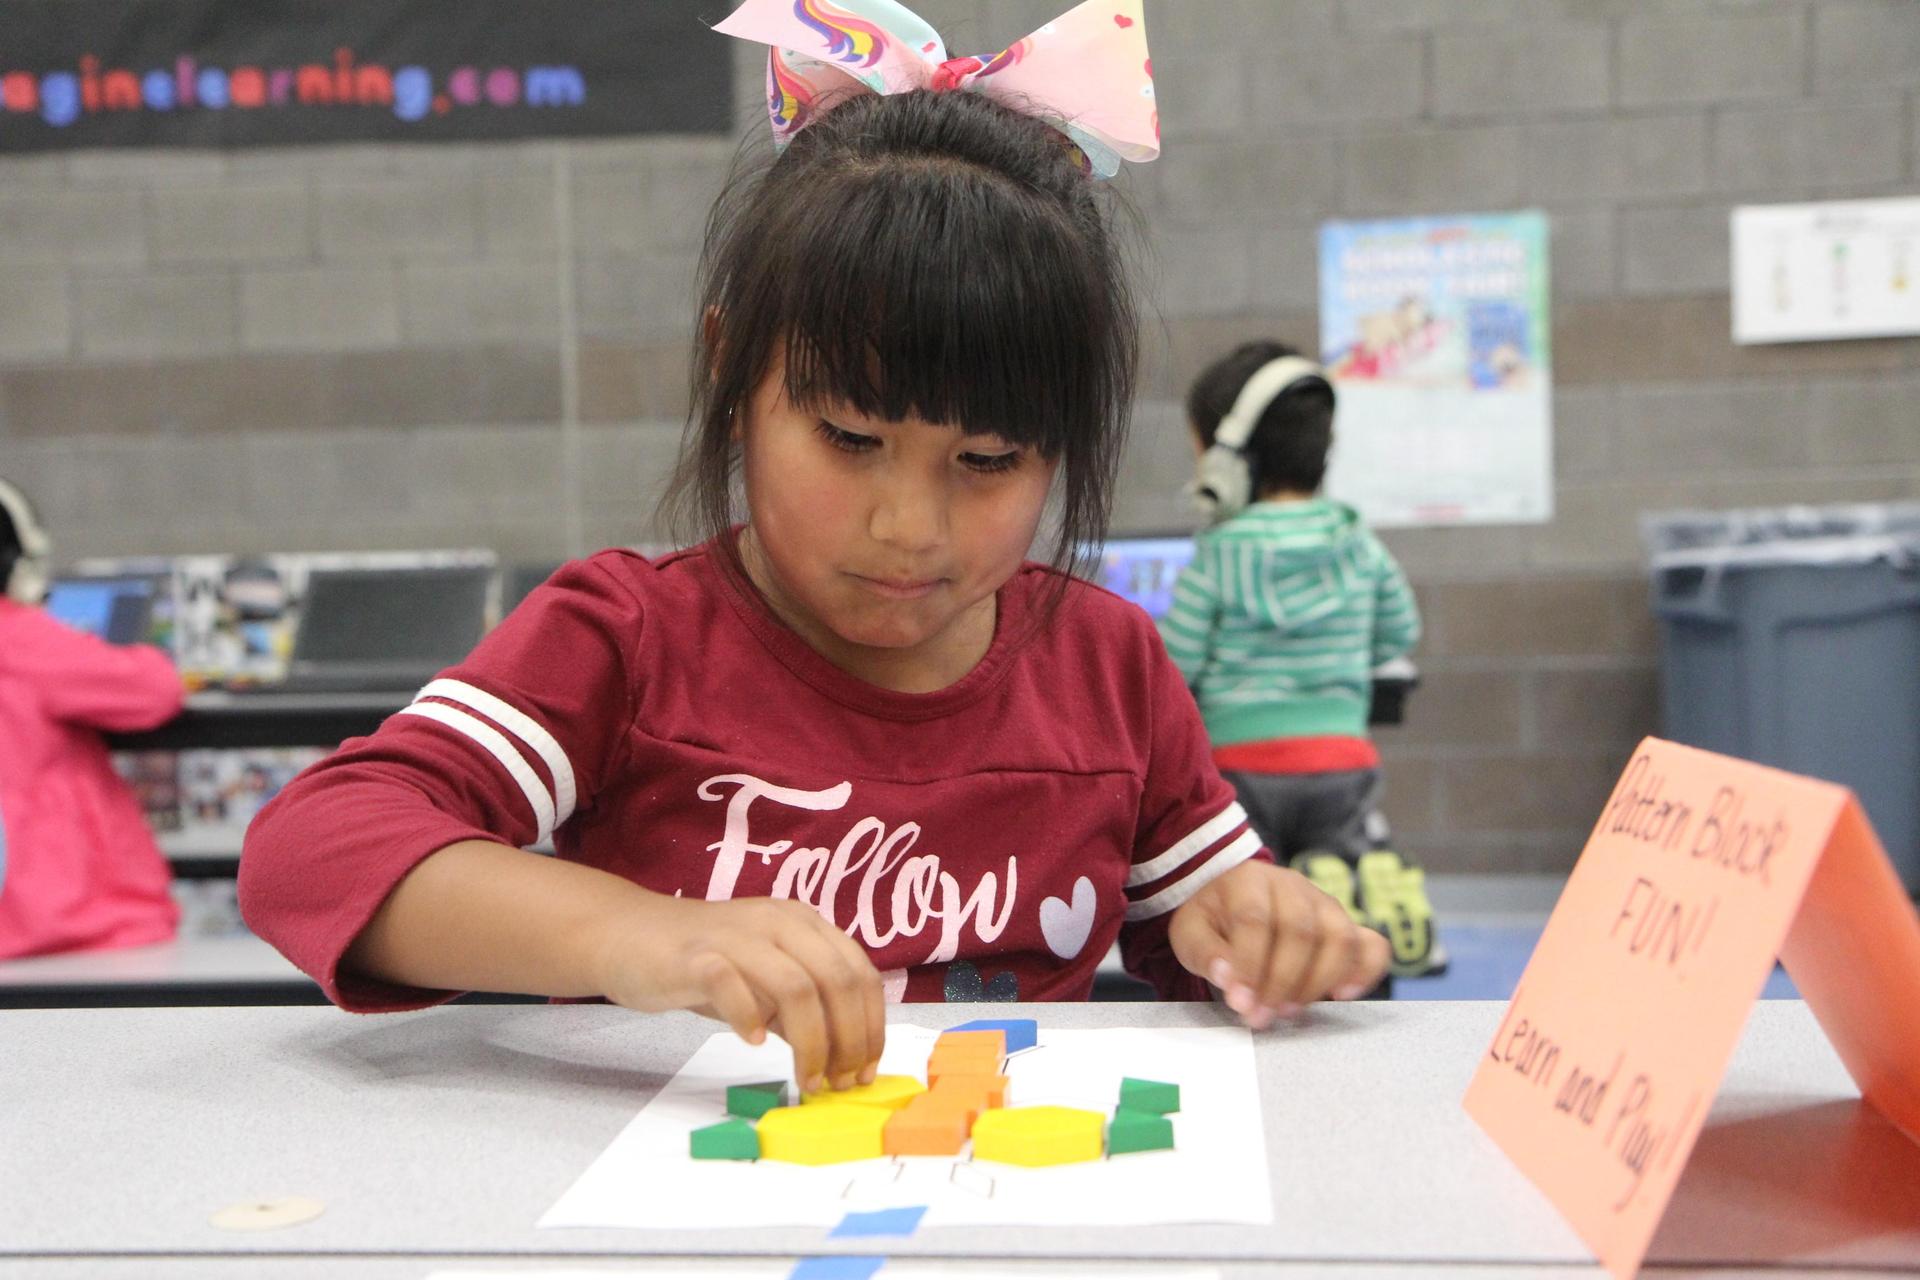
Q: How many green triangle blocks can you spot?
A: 4